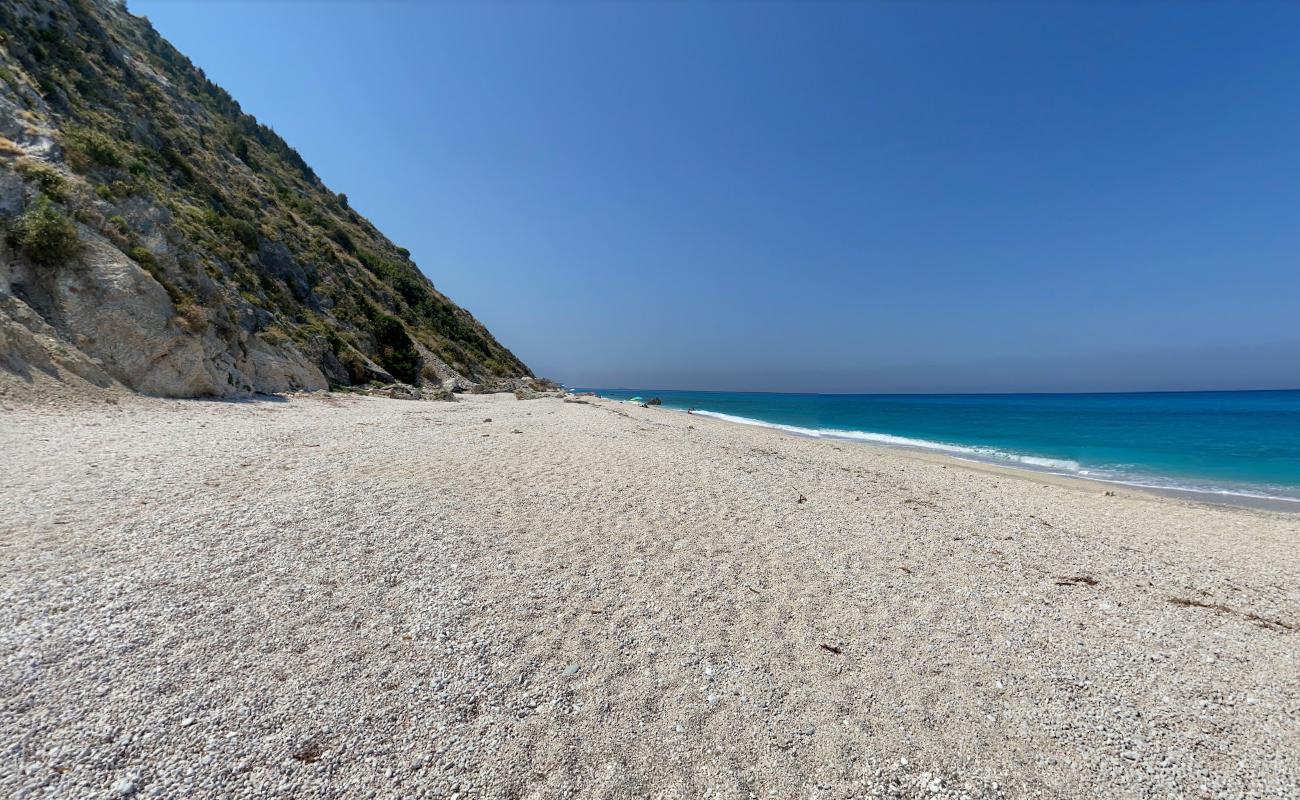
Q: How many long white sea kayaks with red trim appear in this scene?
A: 0